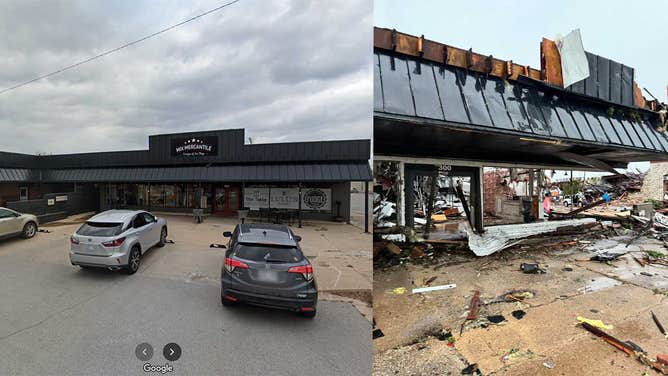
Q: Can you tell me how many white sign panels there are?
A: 3